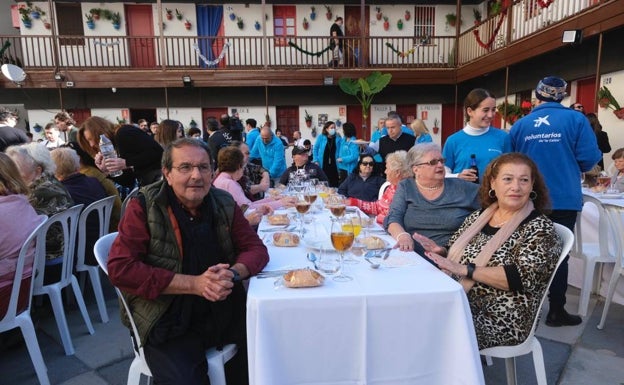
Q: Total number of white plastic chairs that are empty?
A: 2